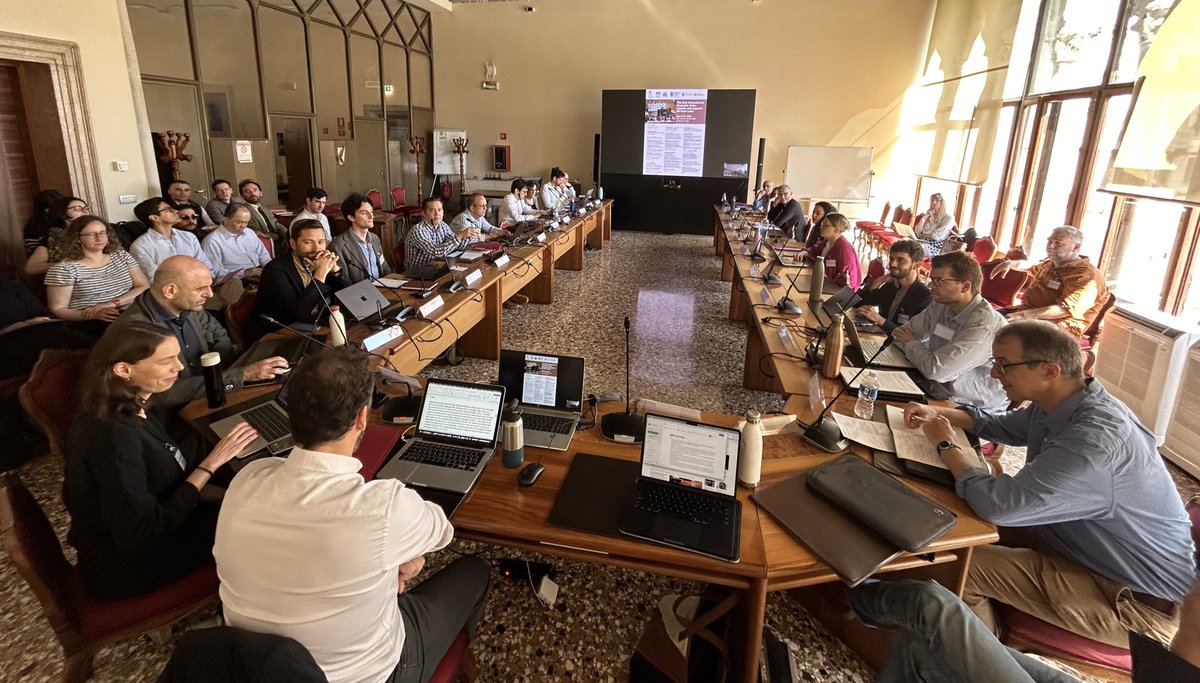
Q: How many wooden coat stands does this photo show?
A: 3